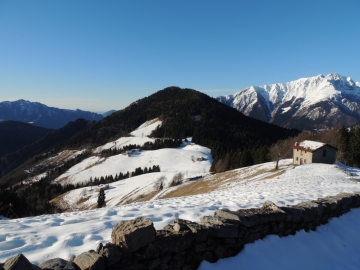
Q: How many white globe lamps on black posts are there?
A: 0